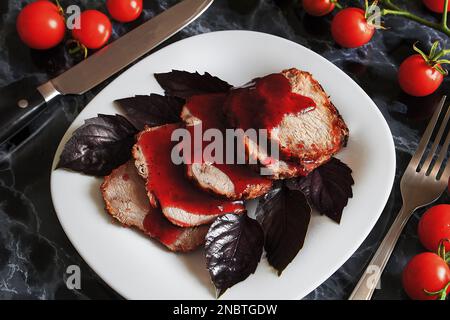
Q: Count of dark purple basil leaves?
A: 6